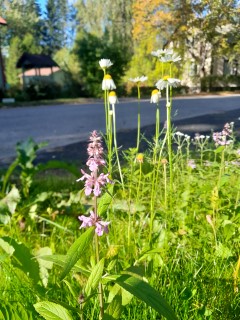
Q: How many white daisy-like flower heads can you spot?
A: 8